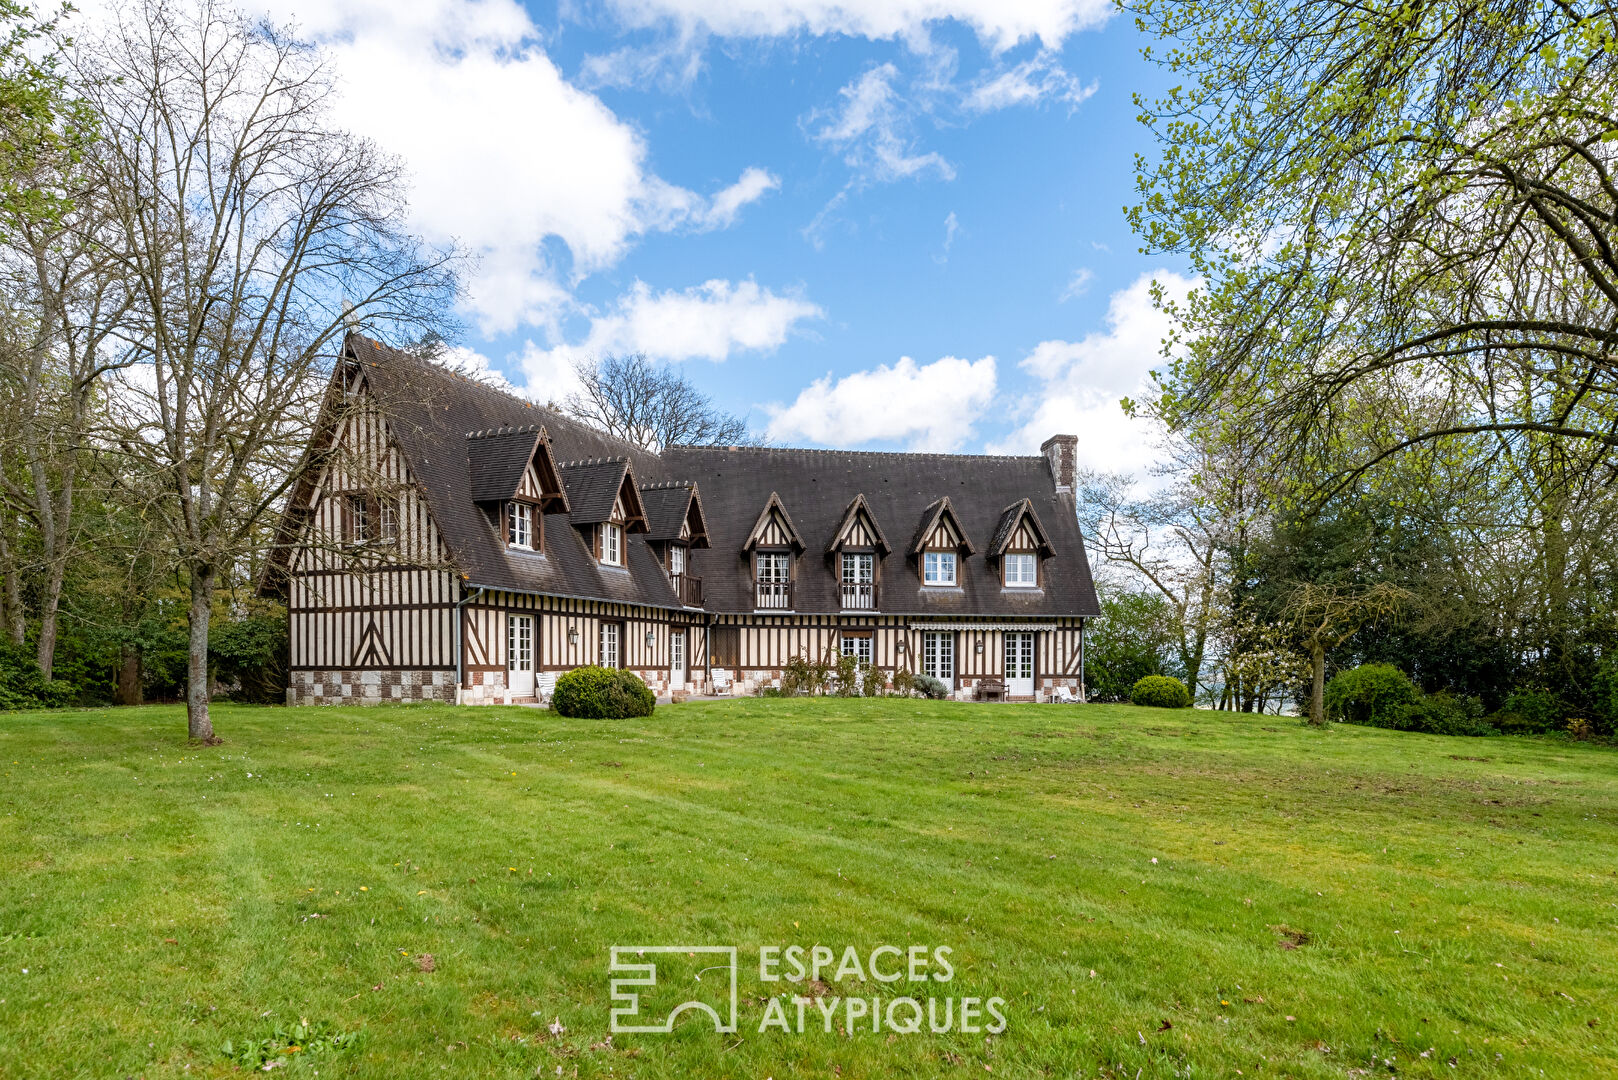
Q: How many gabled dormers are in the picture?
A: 7